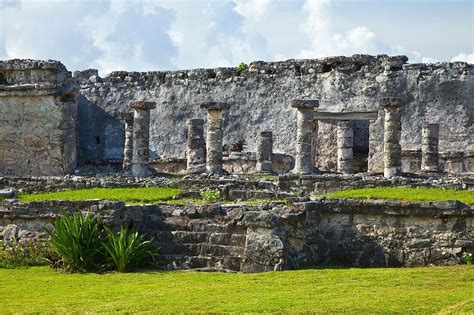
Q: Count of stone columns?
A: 9